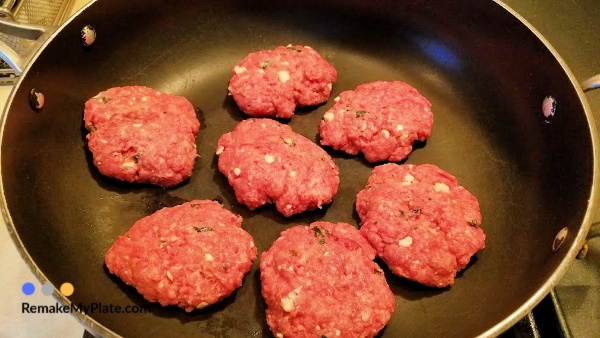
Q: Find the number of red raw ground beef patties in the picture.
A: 7